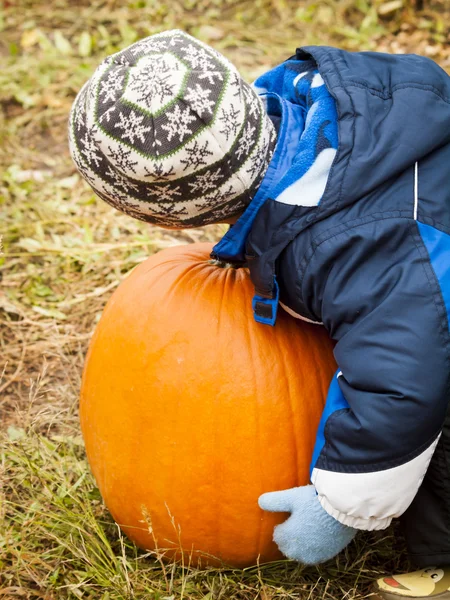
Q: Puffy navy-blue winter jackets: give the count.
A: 1